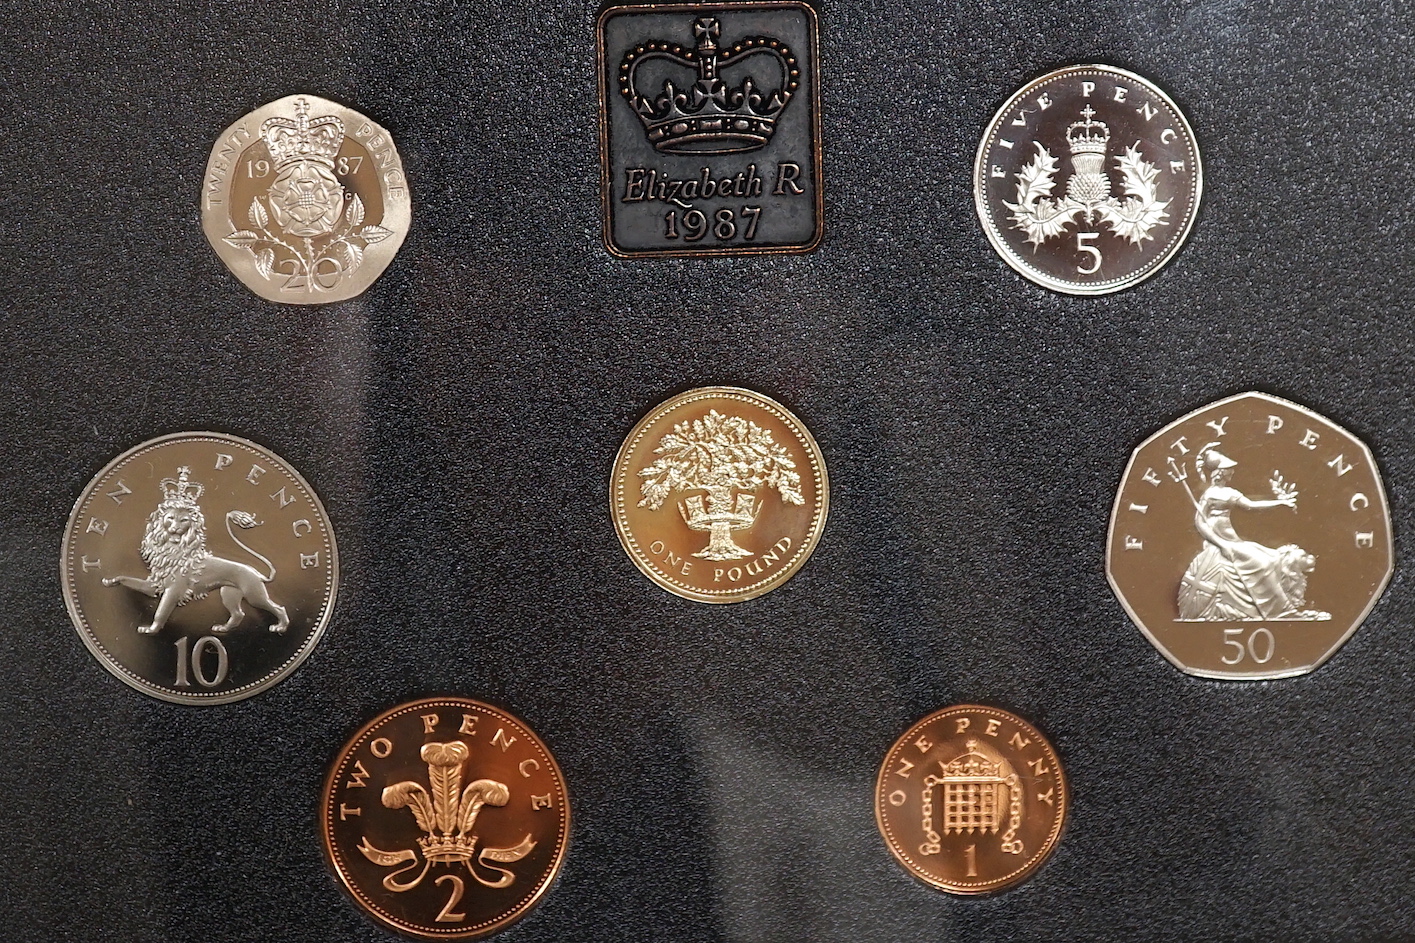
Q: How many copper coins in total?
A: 2